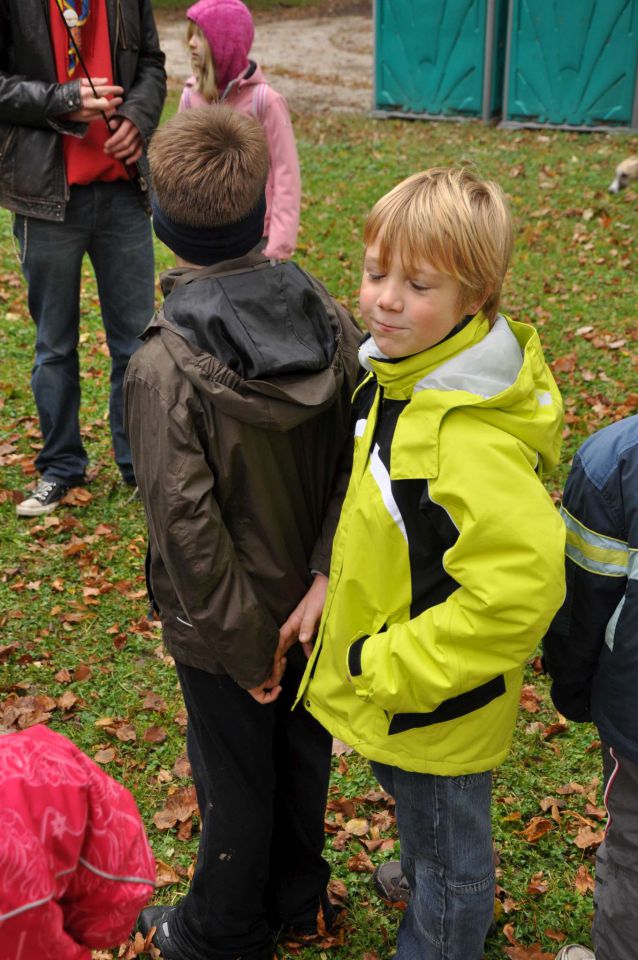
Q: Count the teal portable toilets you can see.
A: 2